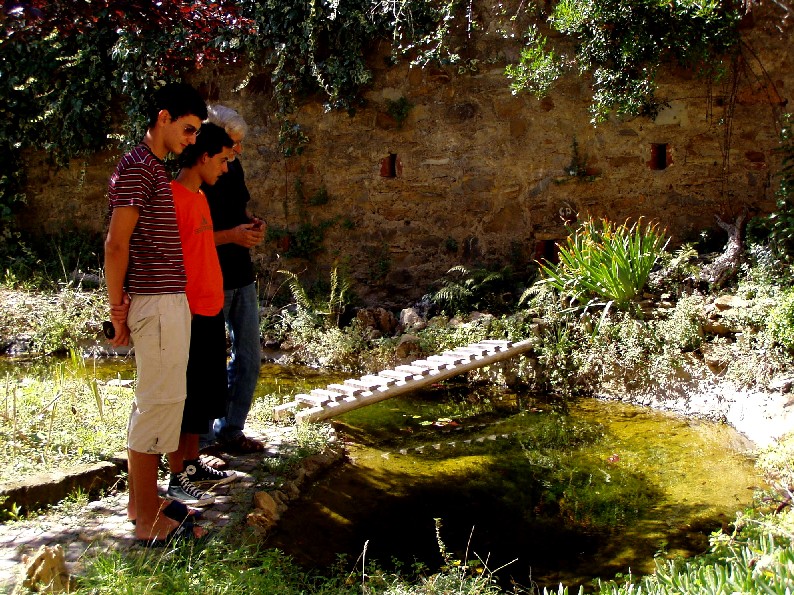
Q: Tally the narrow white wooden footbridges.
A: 1